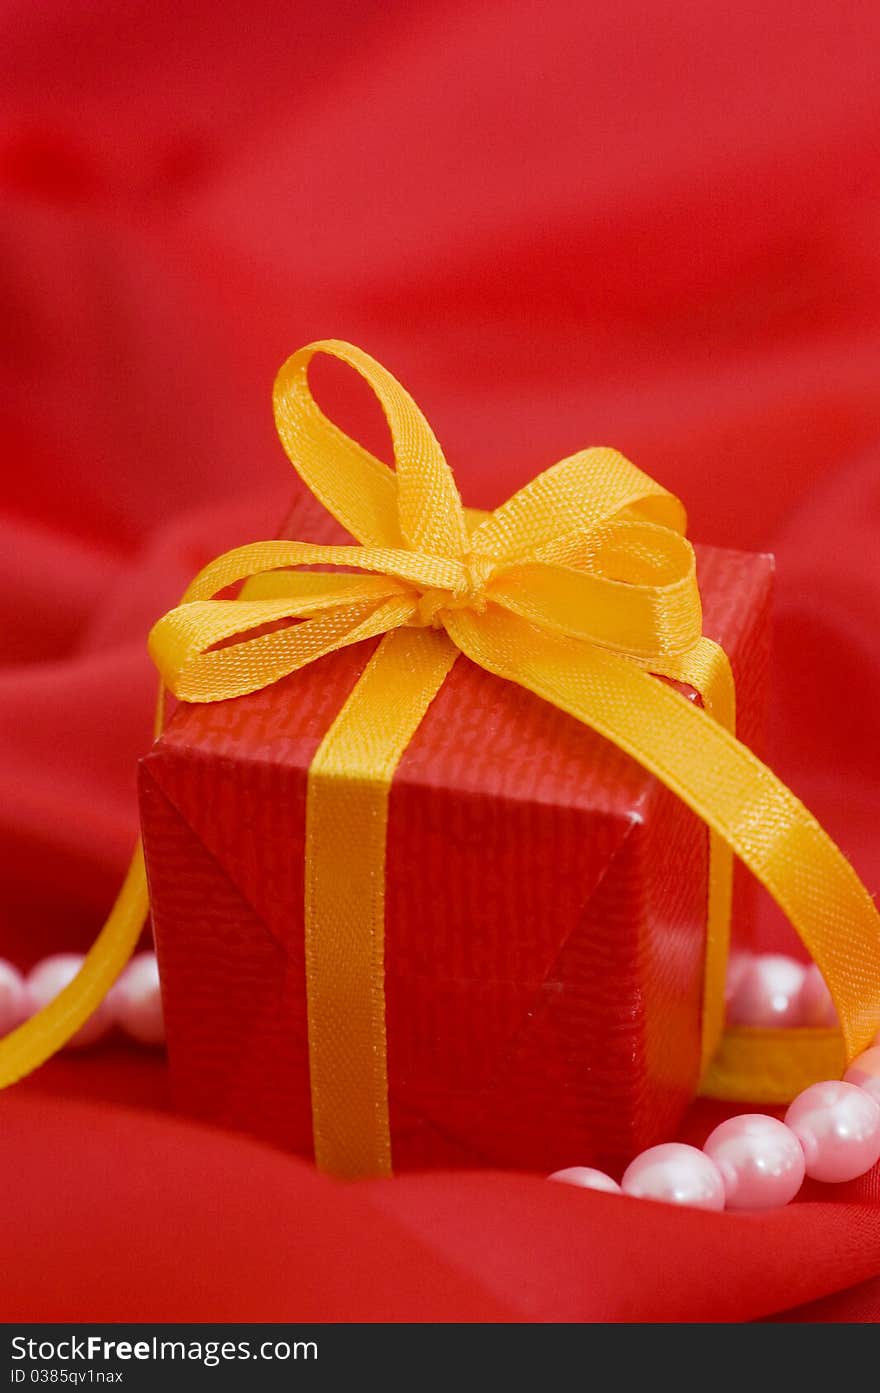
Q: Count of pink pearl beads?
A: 11